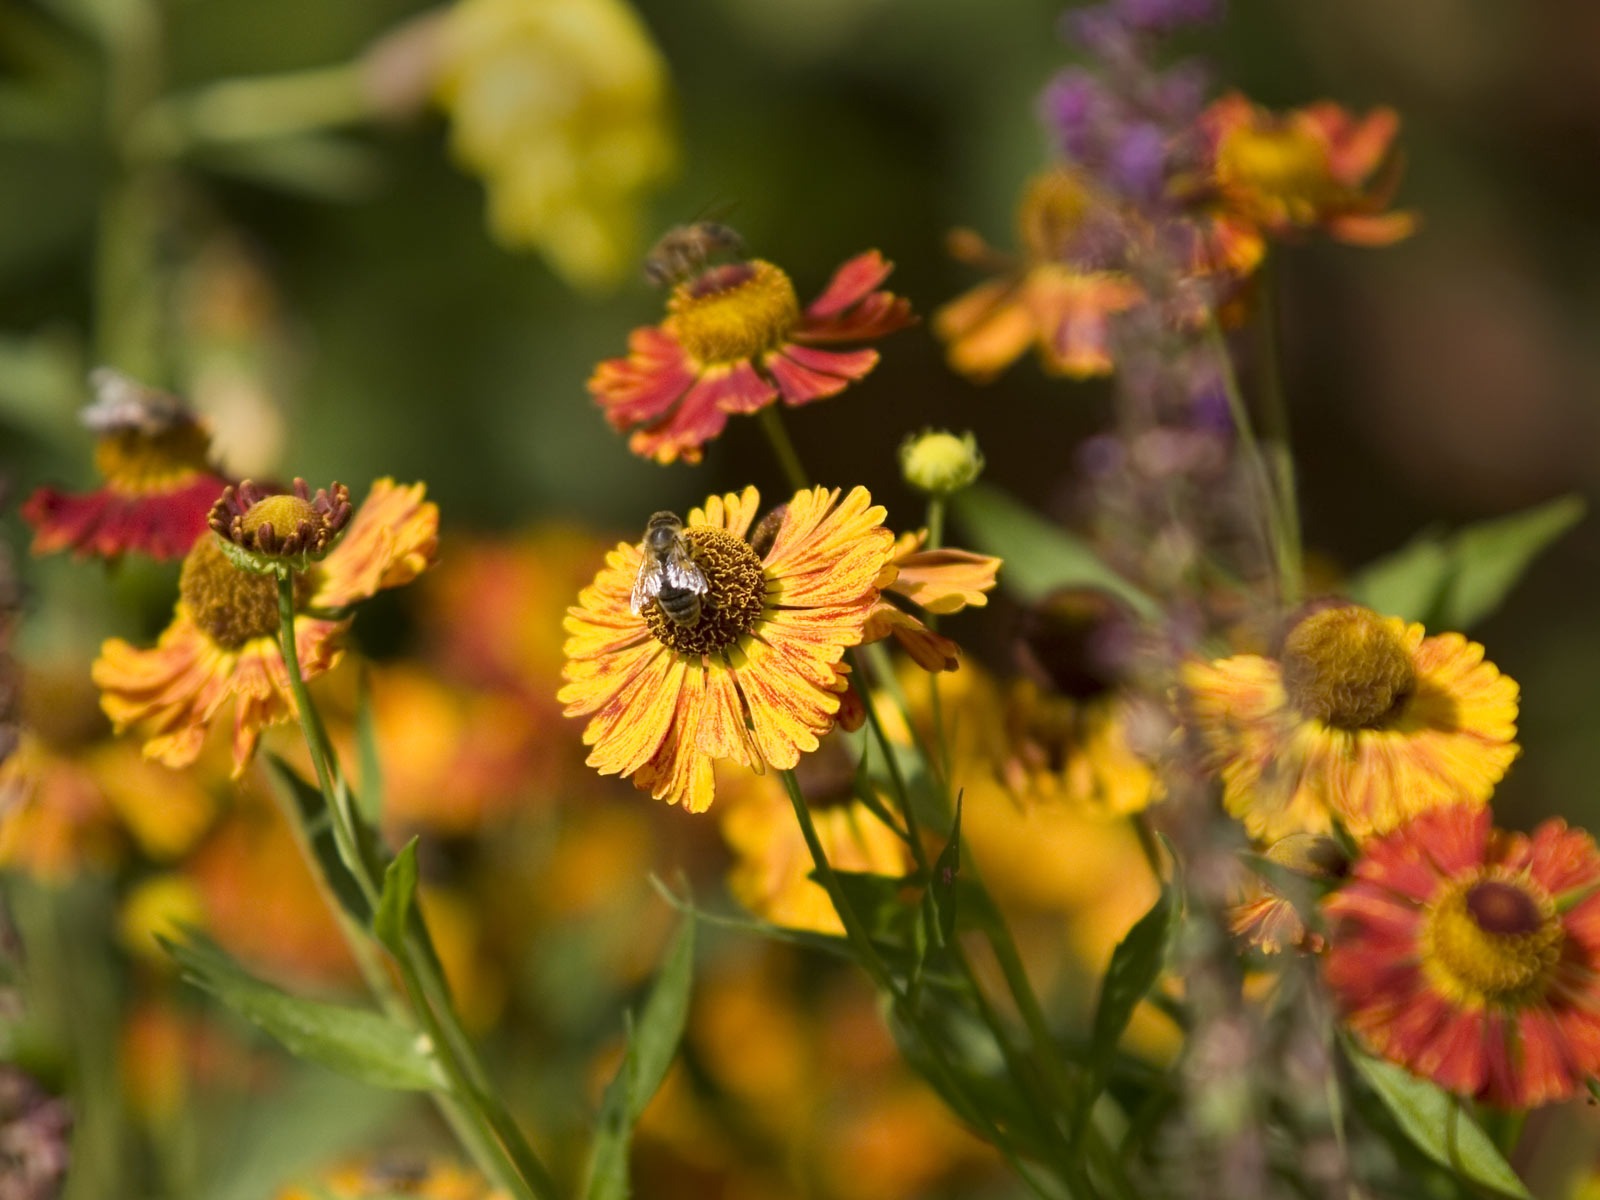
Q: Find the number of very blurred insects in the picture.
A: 2